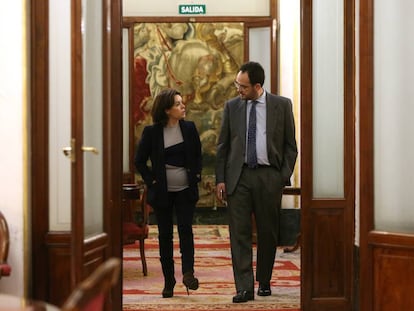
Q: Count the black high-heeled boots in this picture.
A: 2